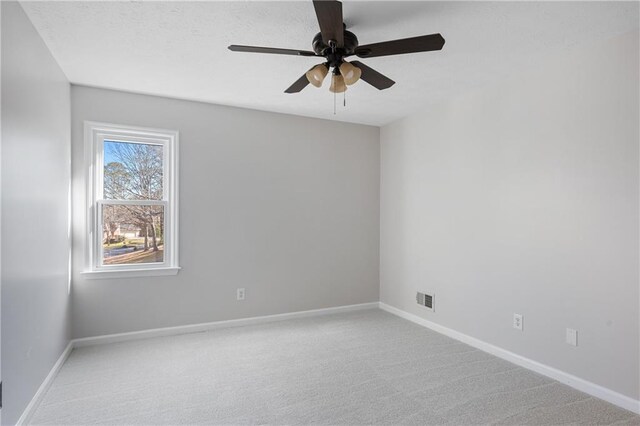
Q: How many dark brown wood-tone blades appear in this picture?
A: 5